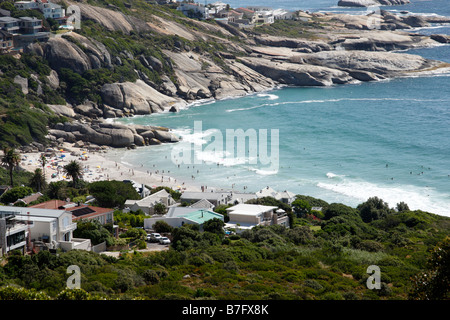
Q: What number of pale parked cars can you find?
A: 3